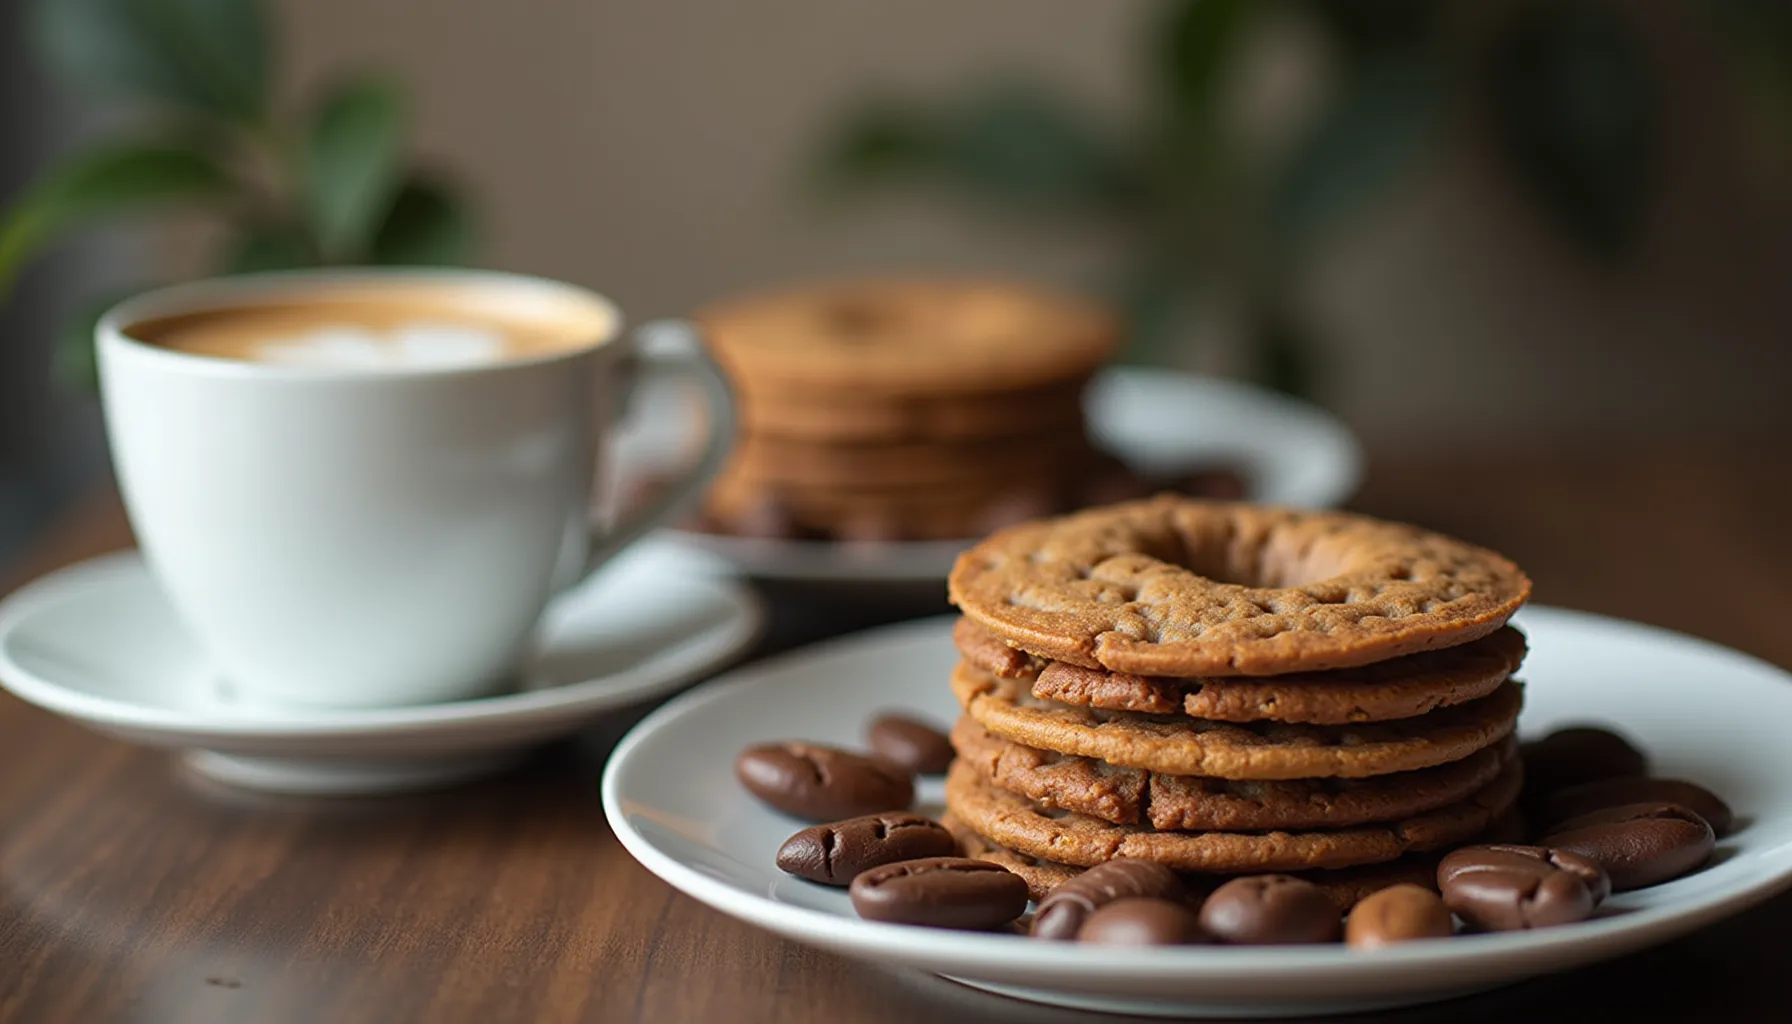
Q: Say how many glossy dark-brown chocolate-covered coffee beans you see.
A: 11